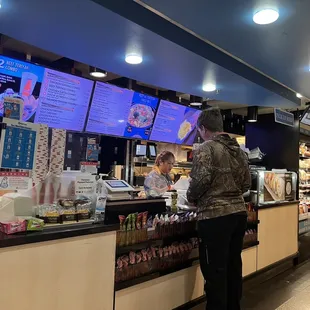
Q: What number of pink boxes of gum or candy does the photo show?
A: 1